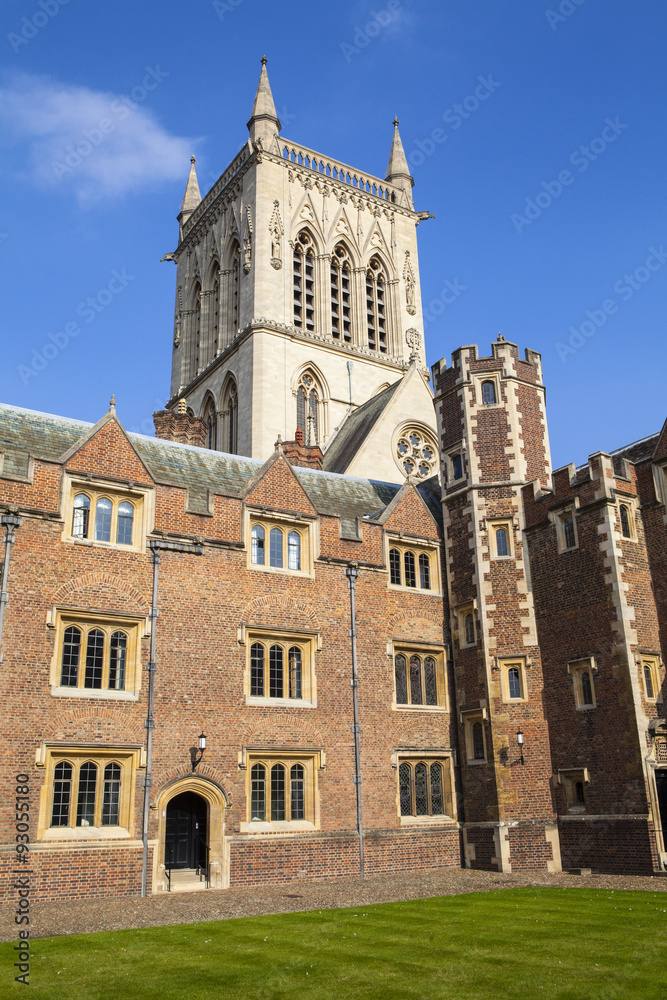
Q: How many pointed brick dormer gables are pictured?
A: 3